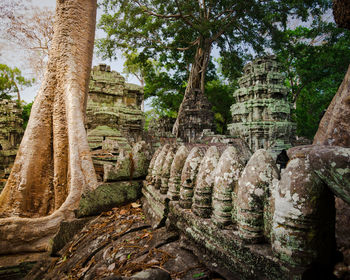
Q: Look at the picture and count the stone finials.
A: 9